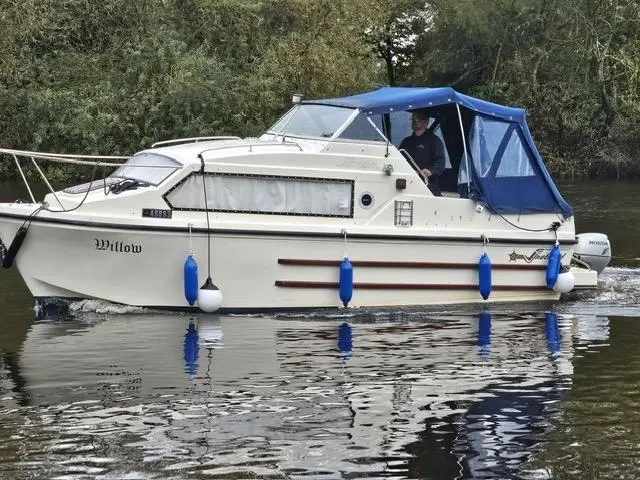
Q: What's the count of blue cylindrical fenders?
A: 4